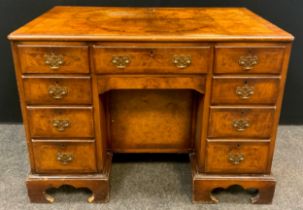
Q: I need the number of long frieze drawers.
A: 1